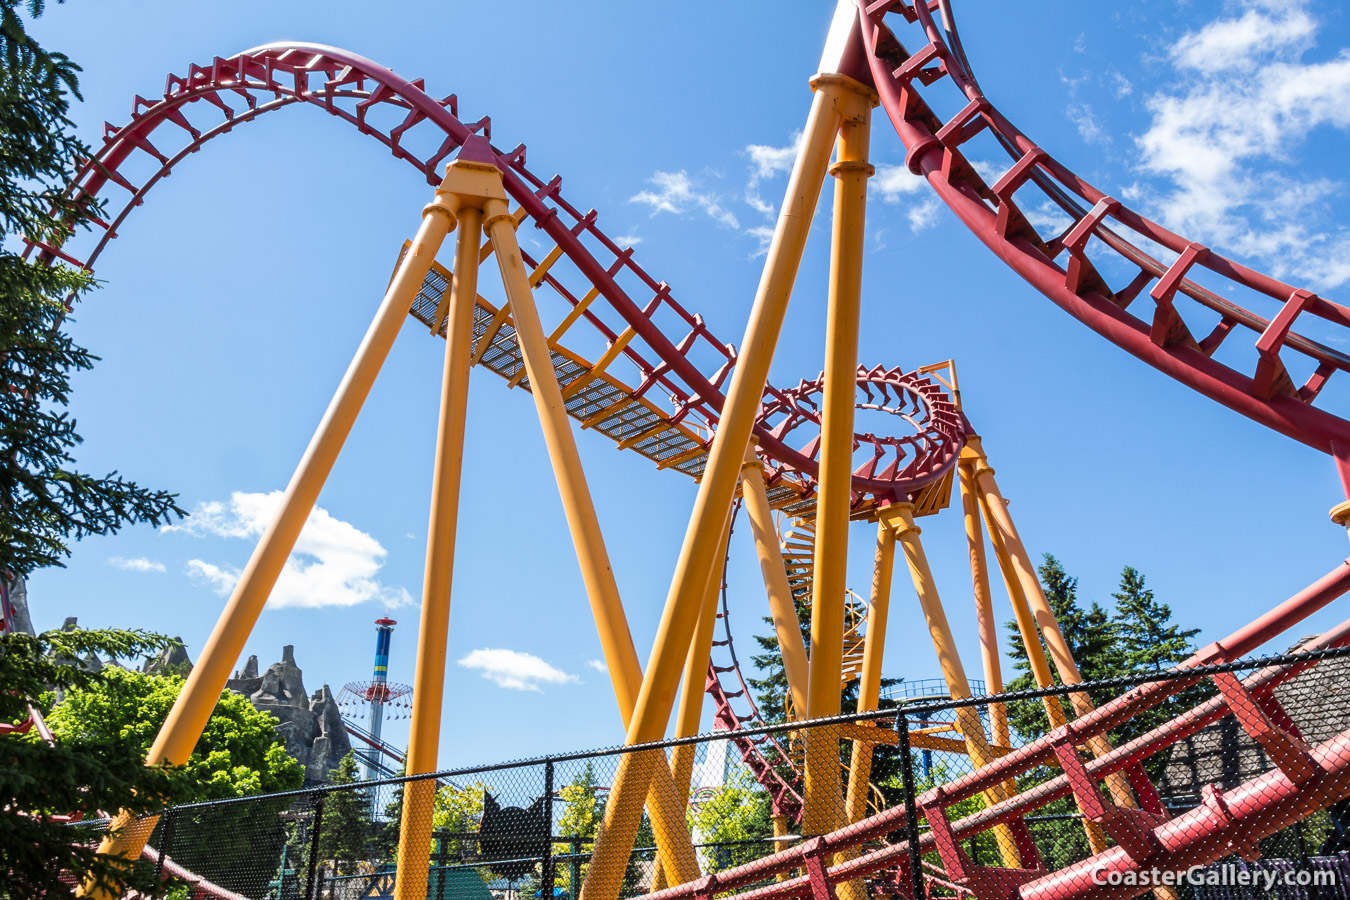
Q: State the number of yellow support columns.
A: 12